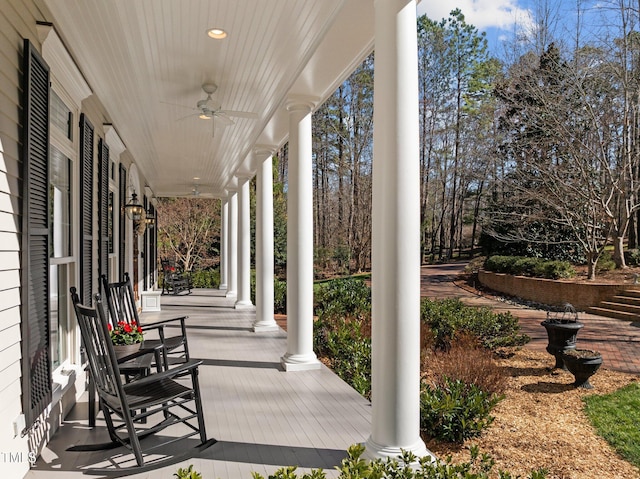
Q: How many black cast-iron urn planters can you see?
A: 2